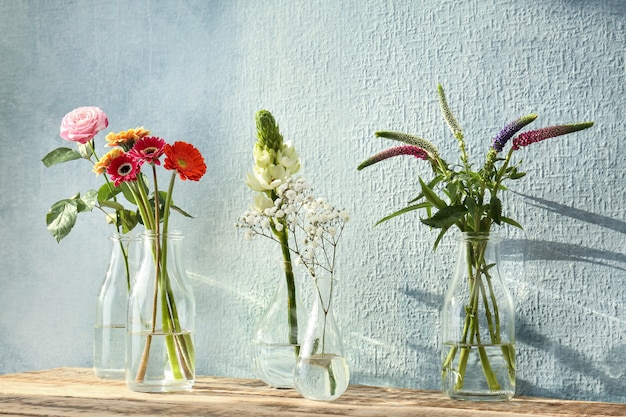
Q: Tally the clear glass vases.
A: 5